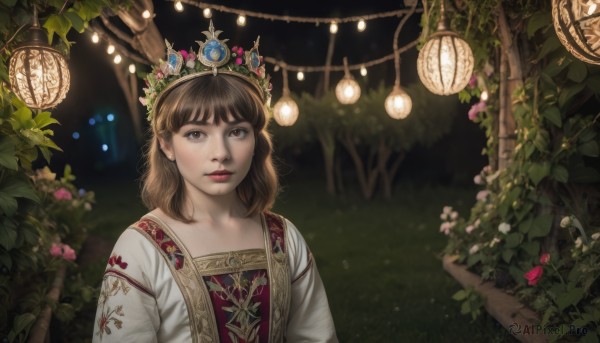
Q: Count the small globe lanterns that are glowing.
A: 3